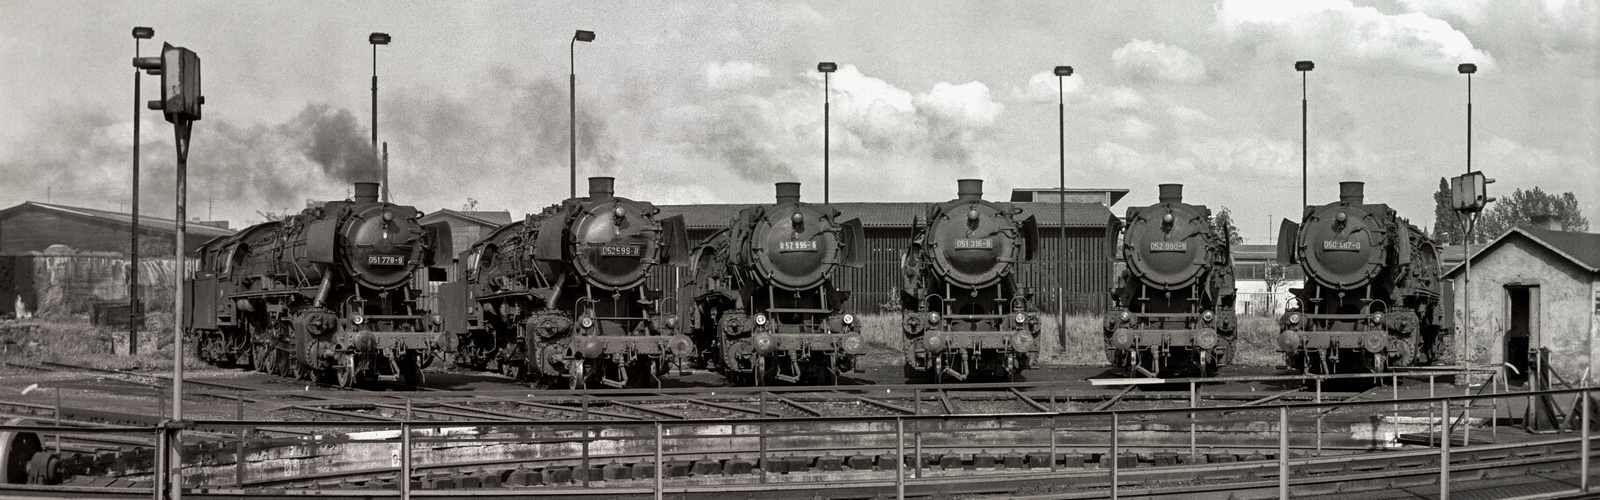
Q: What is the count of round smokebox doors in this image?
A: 6